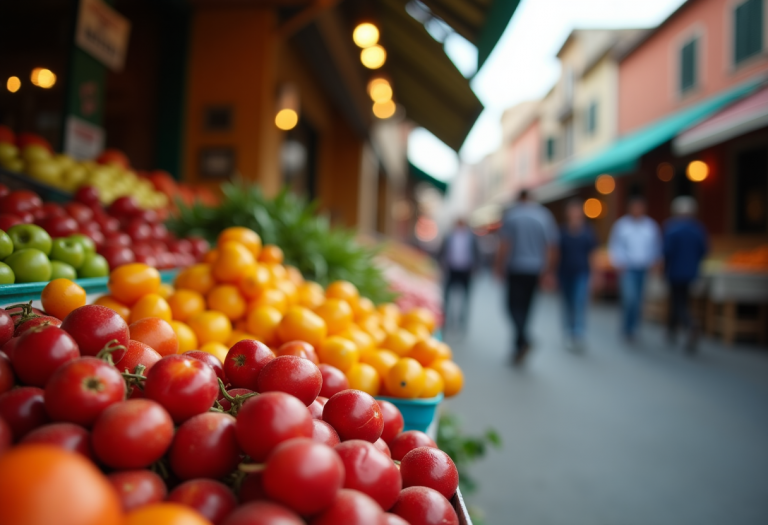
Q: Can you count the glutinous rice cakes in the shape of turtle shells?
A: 0